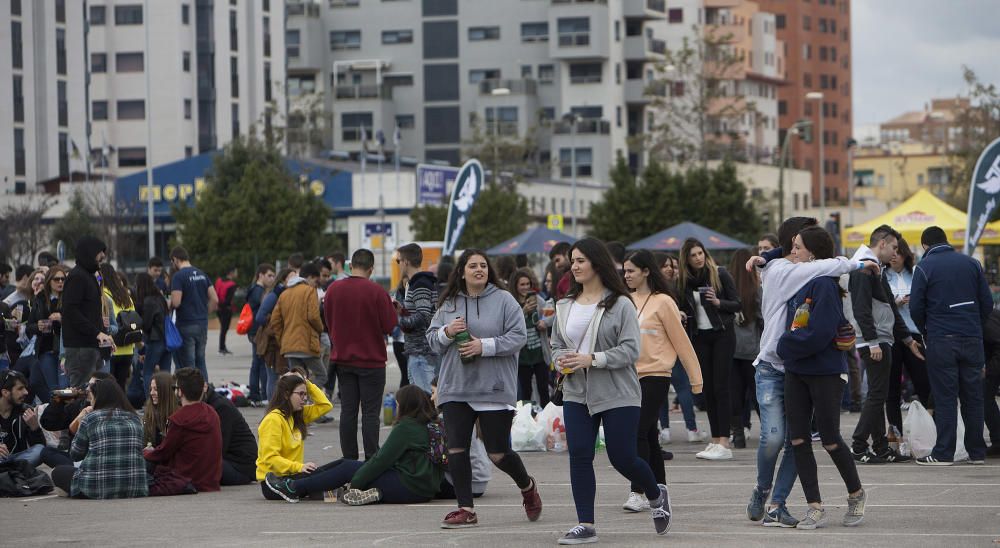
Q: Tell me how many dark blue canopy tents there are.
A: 2